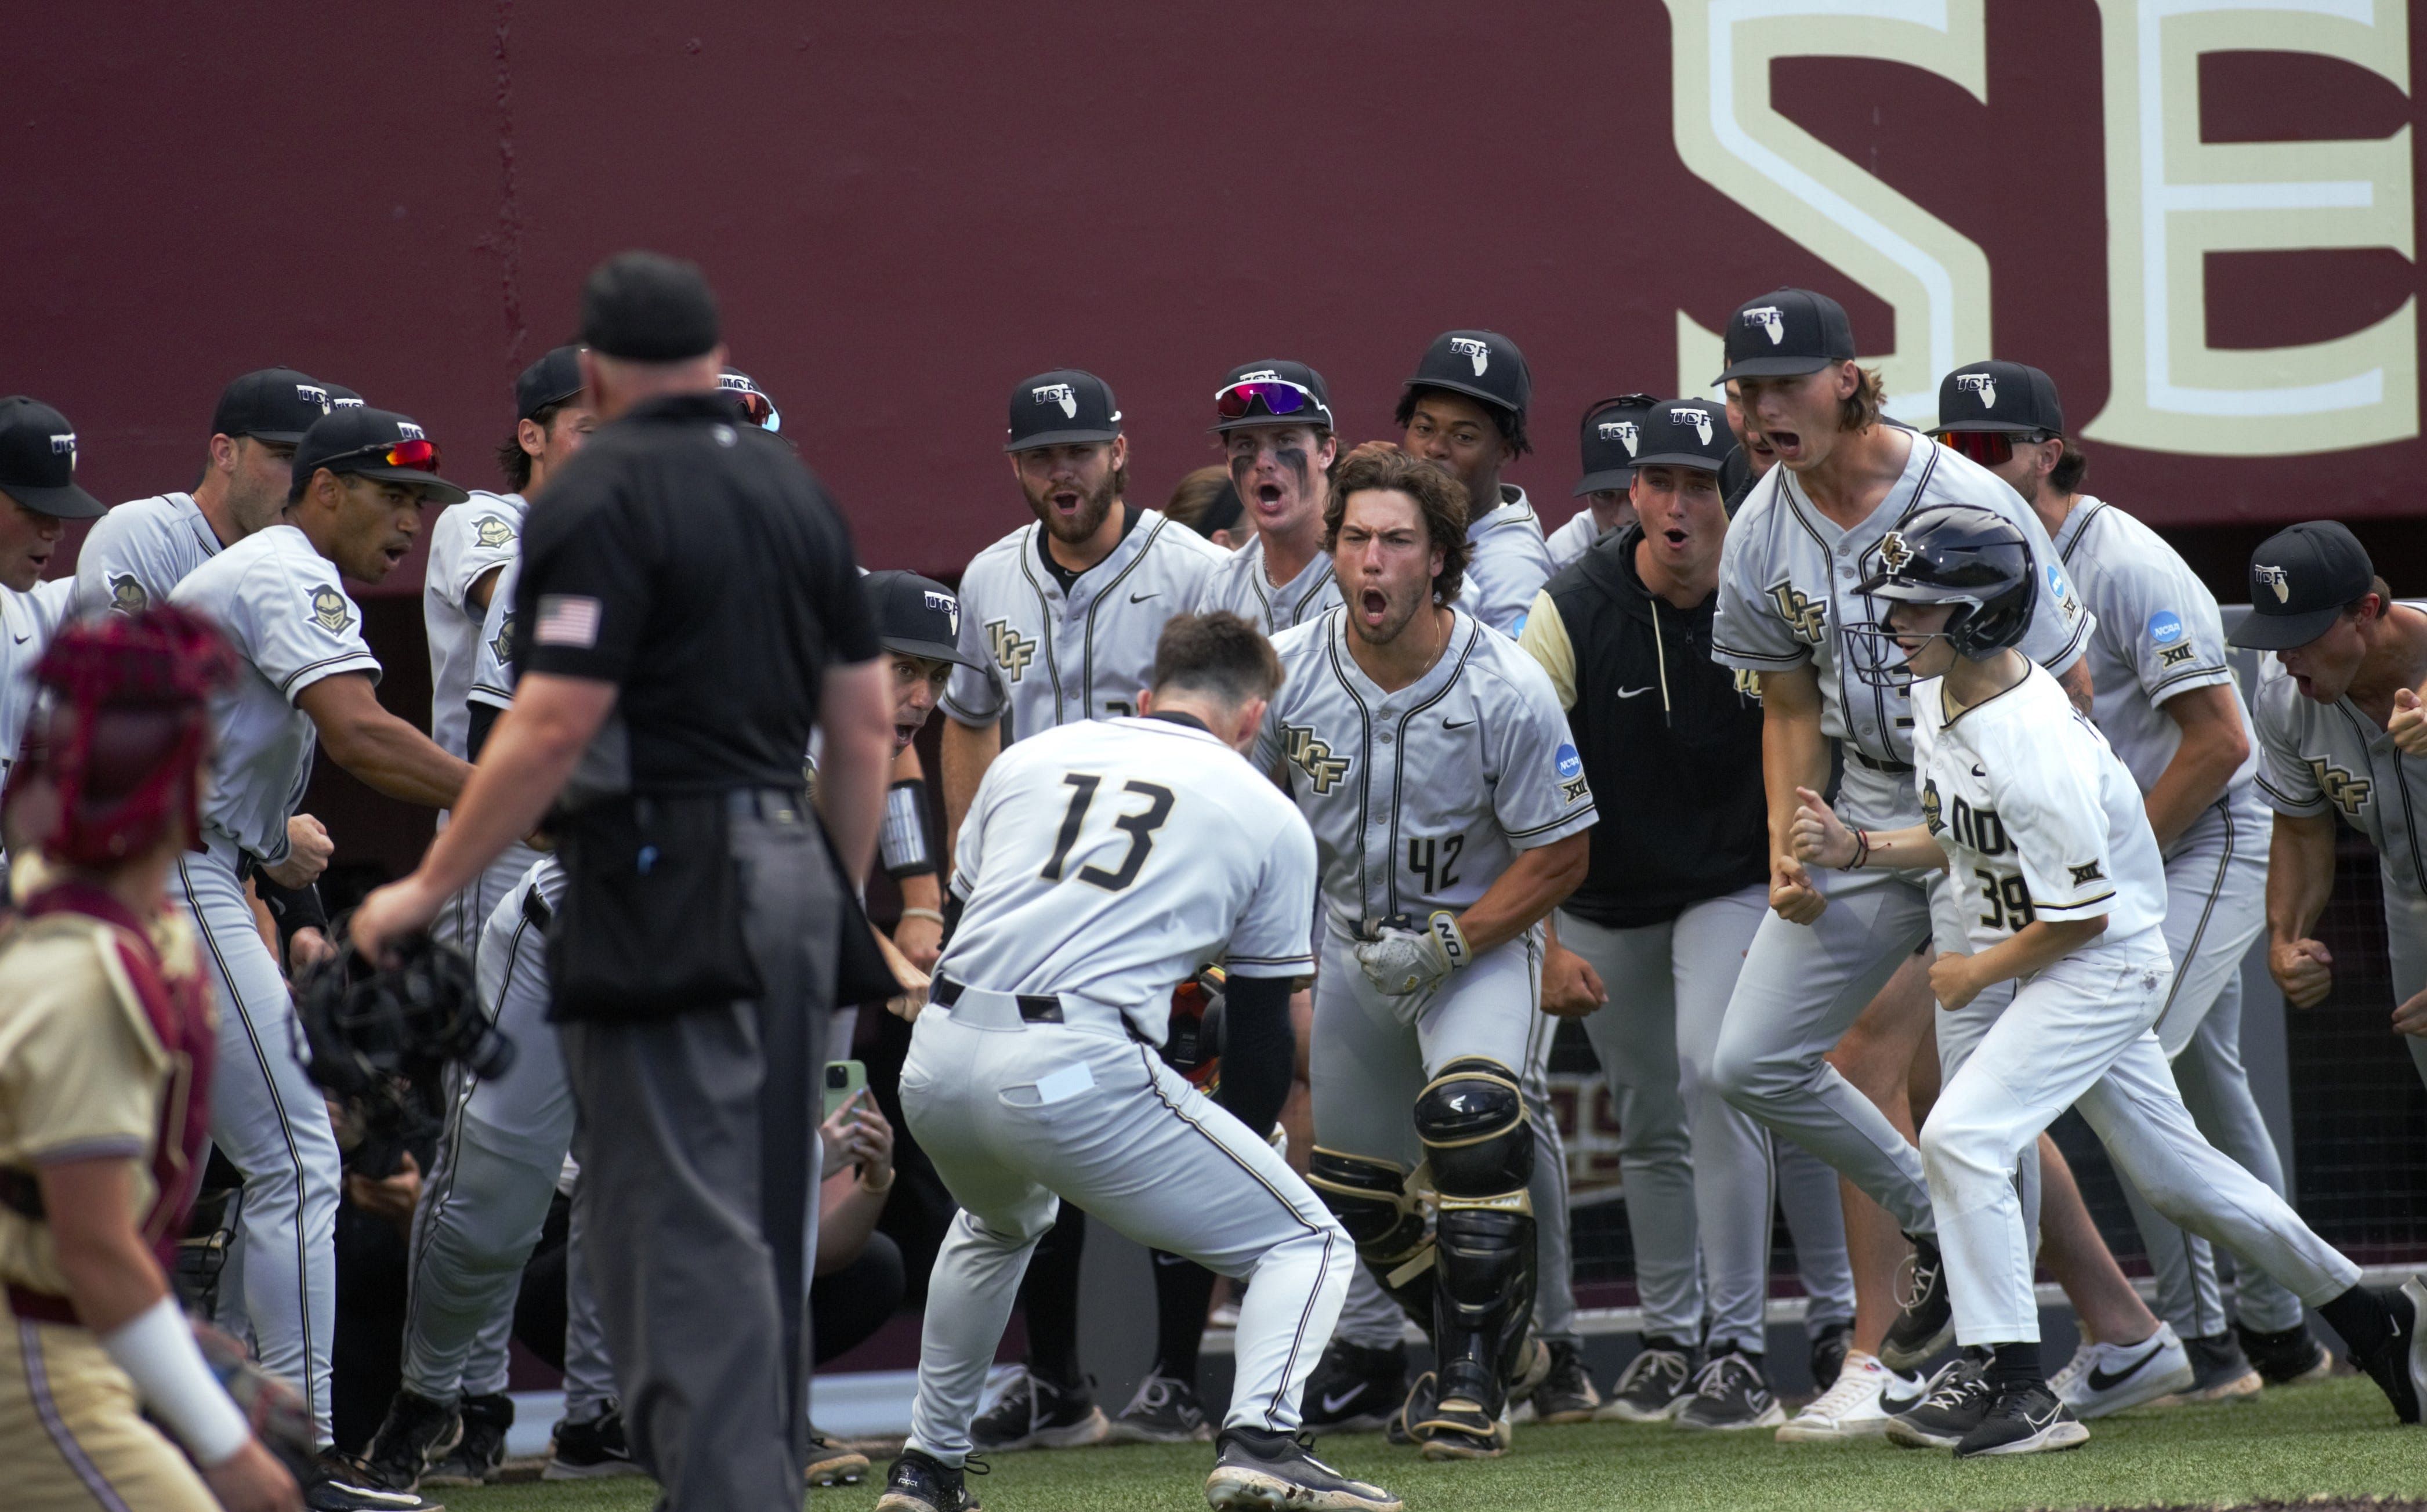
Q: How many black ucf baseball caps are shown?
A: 15